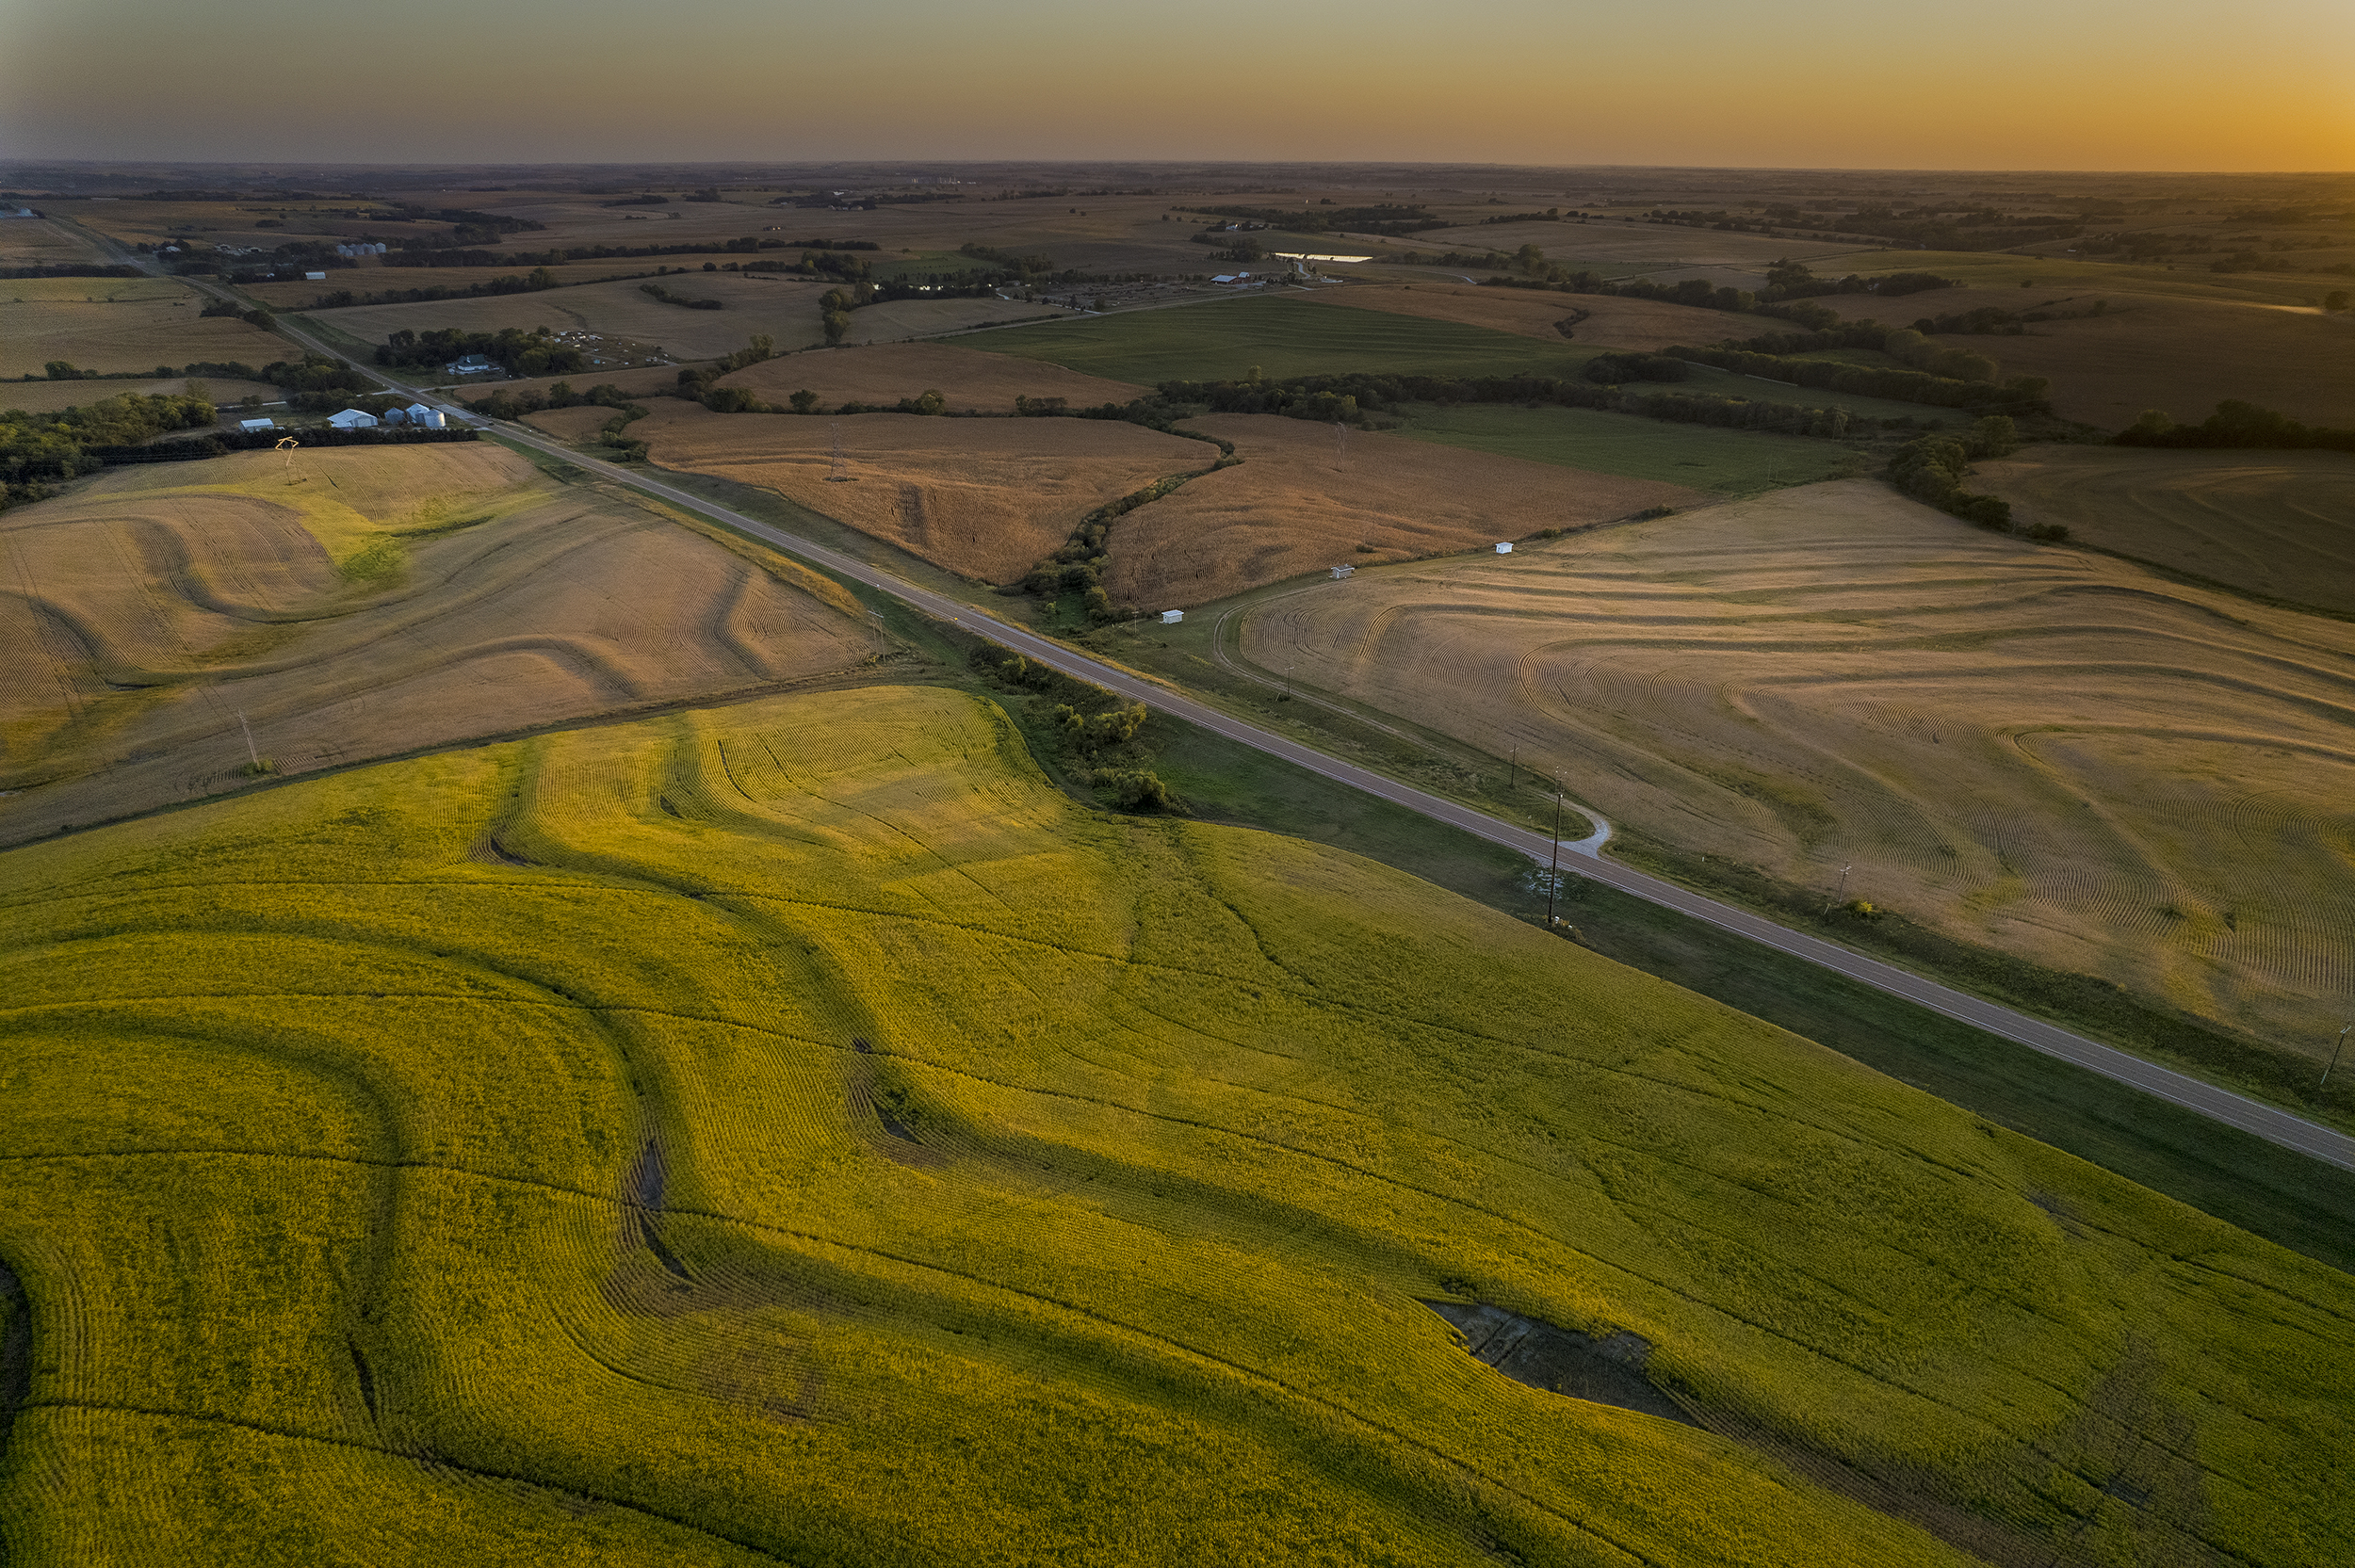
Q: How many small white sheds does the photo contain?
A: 3